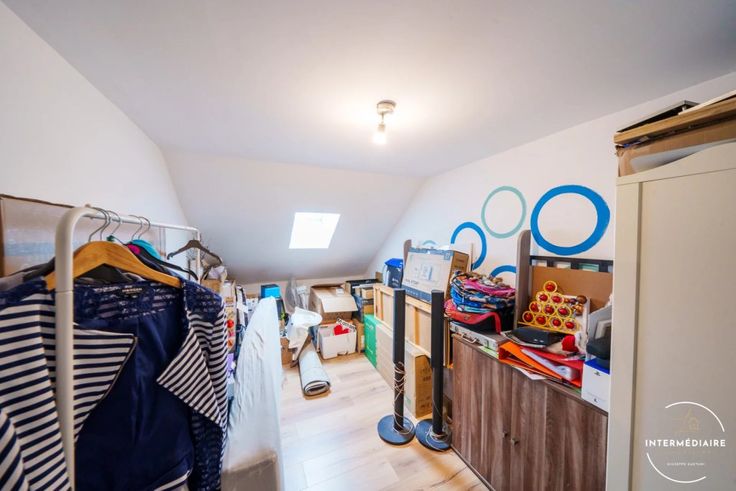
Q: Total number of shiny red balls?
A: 10